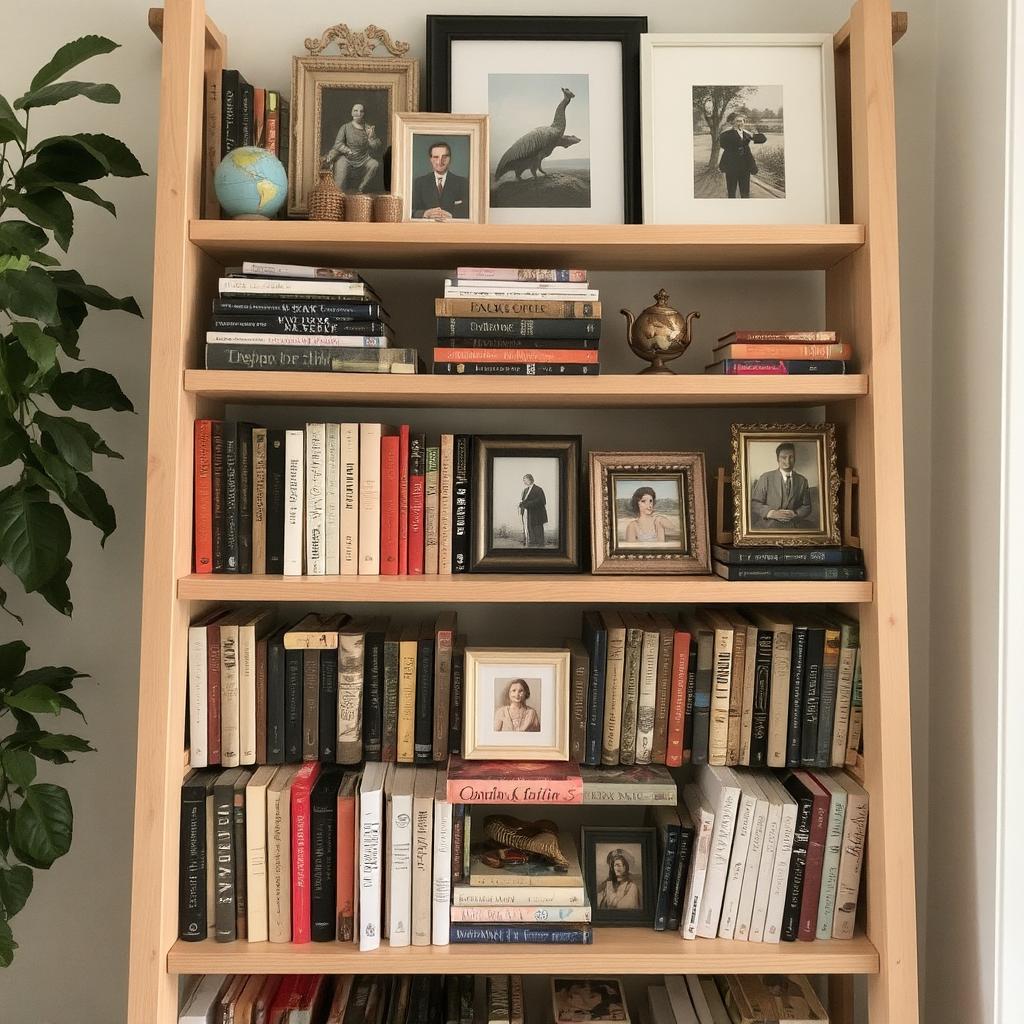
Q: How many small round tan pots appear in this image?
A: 2